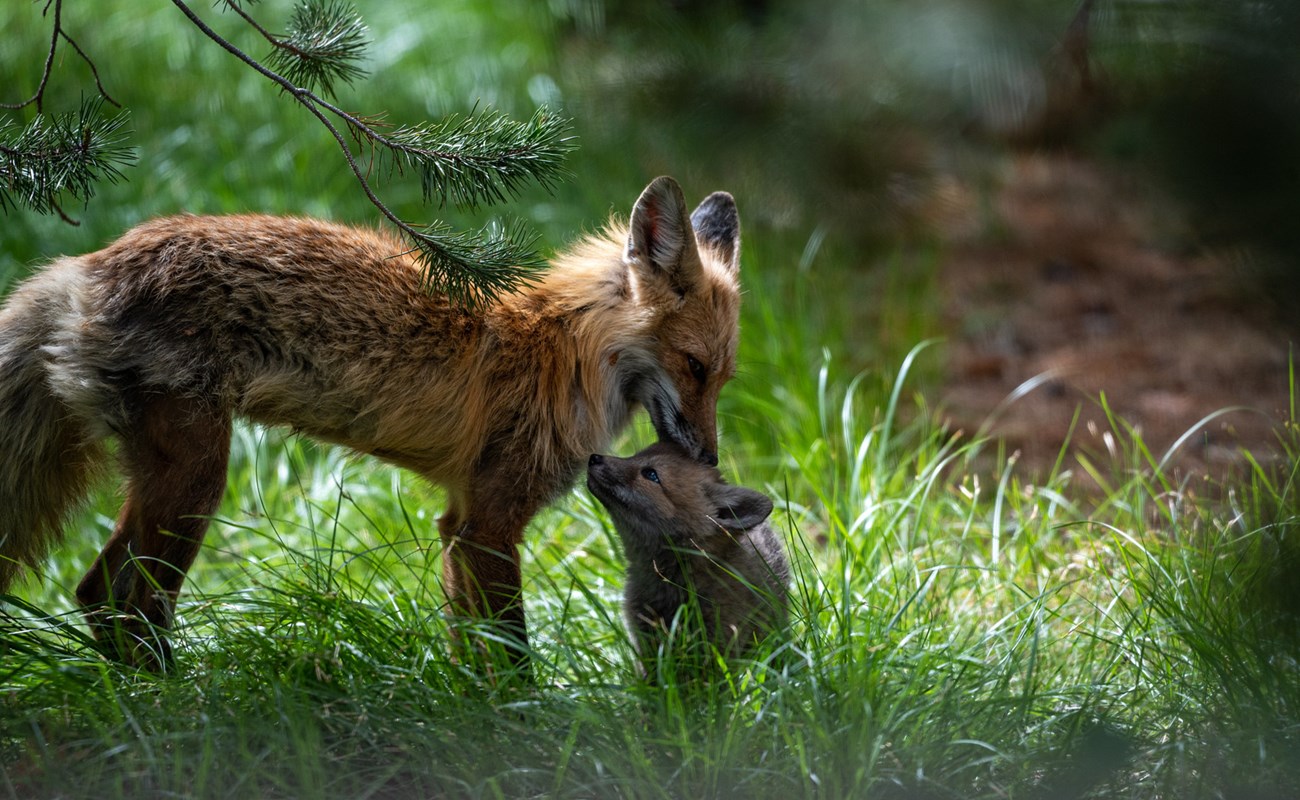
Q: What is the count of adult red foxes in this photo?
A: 1